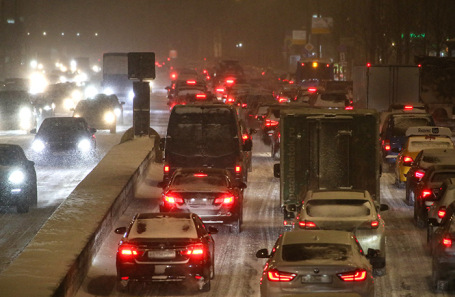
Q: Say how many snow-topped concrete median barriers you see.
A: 1